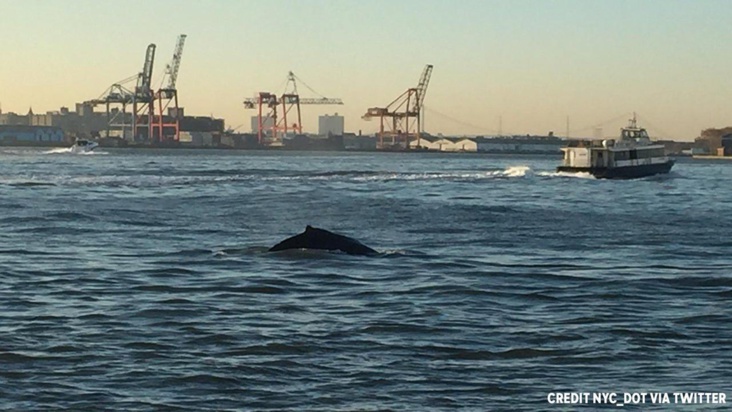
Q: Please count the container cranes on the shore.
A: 4